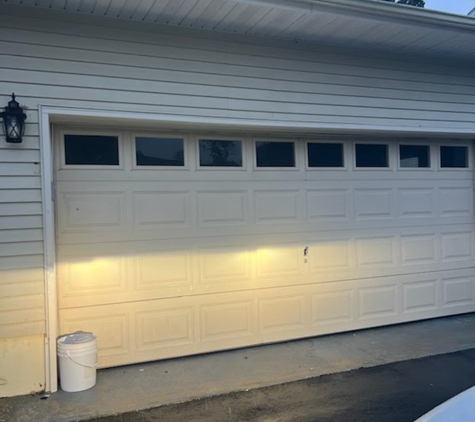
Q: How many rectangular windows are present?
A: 8